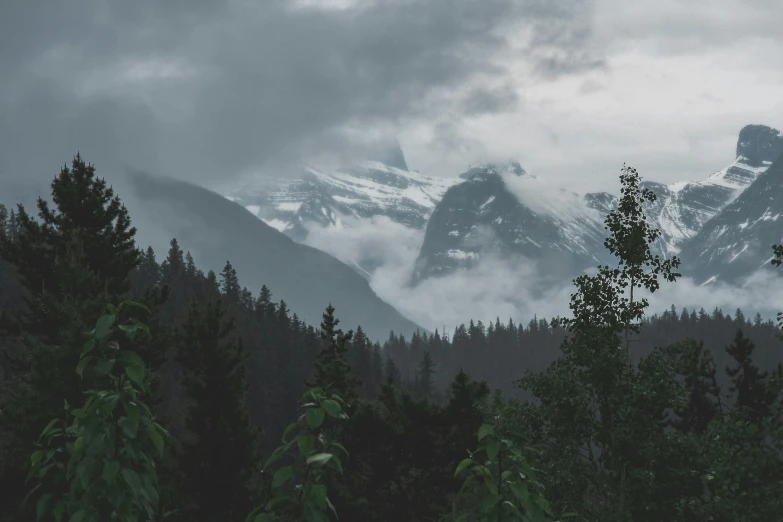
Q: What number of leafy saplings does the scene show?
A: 3